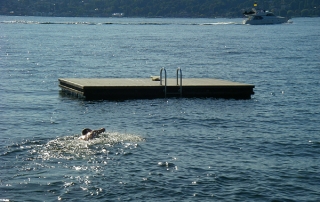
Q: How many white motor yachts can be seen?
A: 1